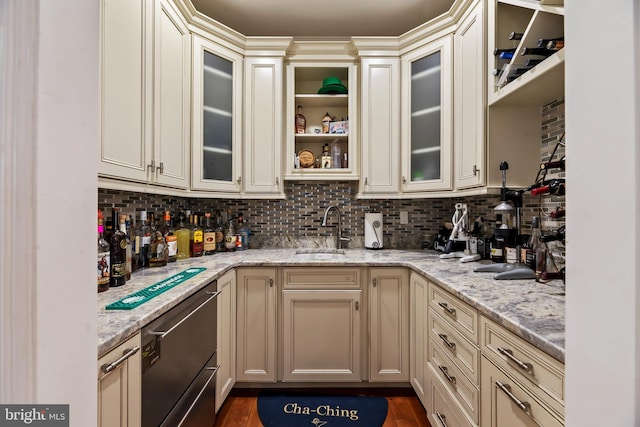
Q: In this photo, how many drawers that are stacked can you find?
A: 4